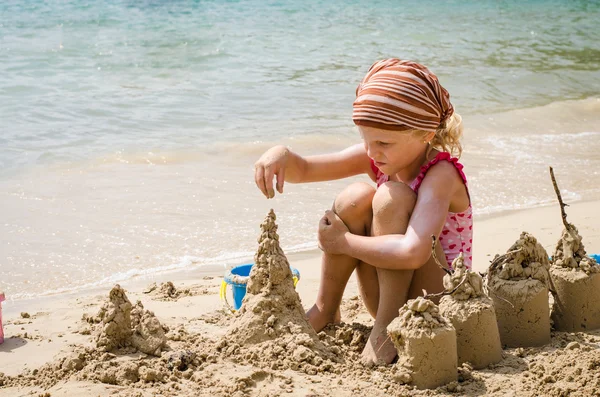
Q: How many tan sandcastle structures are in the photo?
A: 6